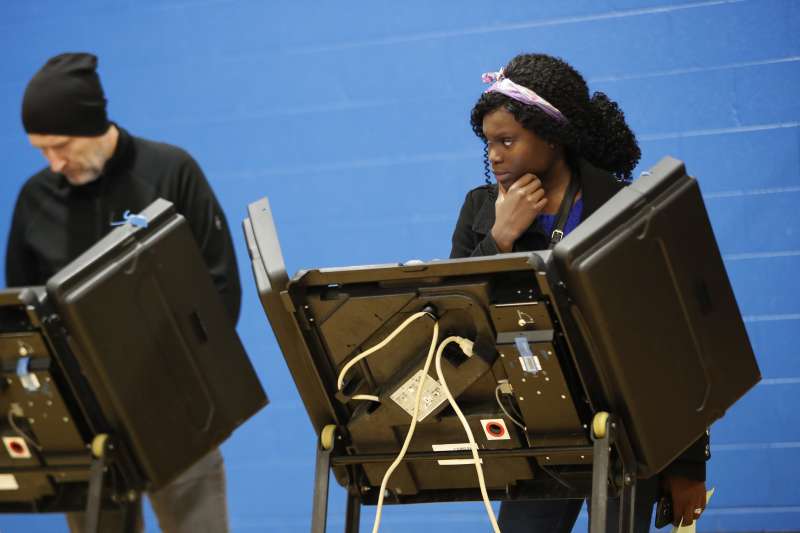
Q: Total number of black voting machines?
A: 2